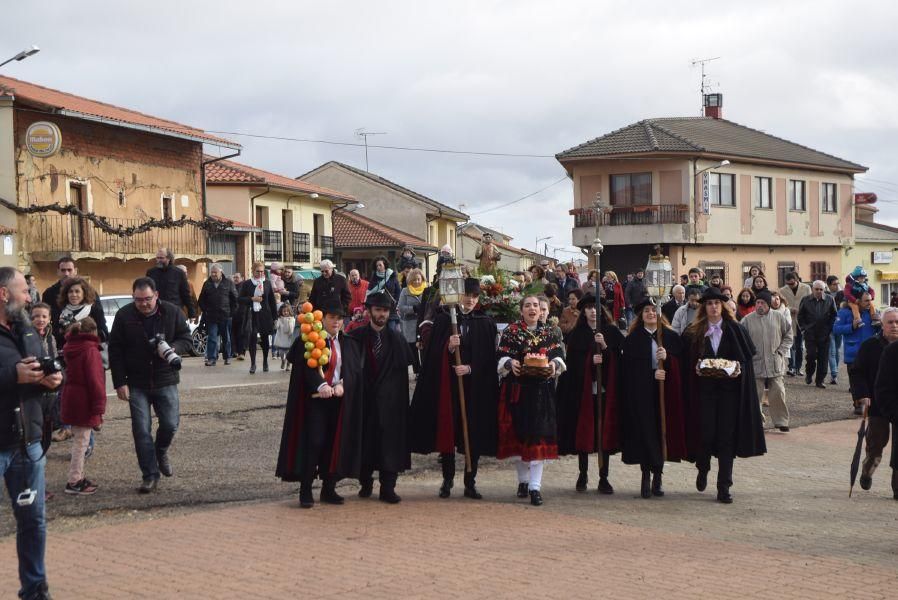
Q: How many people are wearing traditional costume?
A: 7